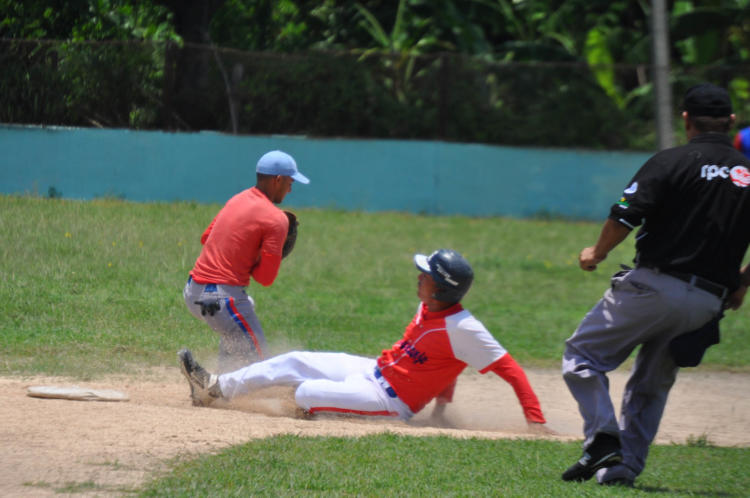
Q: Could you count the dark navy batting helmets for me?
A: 1